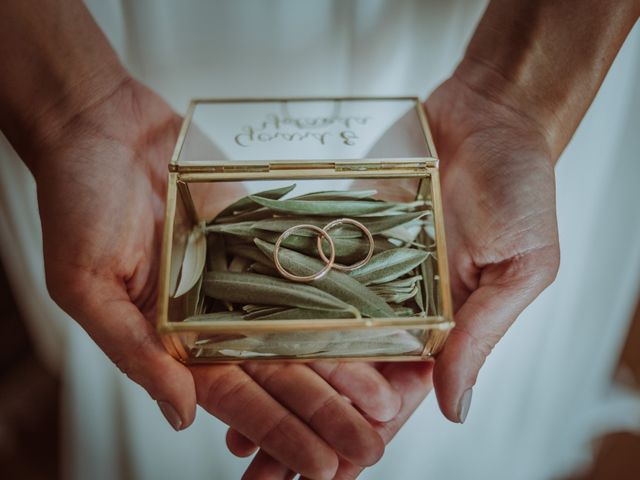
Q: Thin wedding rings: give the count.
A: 2